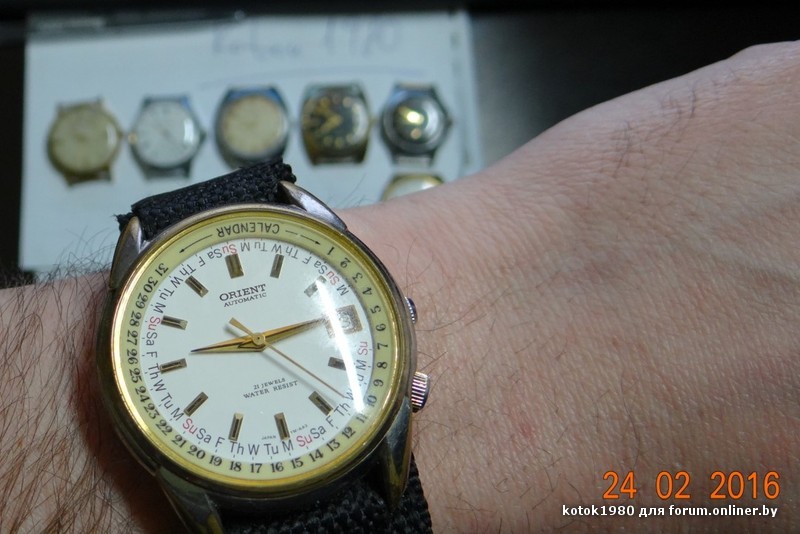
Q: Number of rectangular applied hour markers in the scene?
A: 11